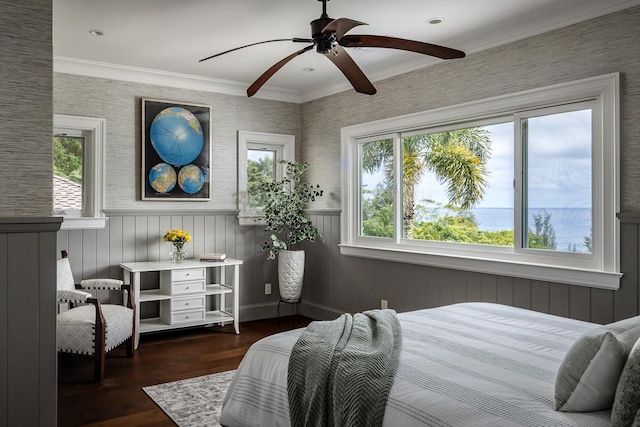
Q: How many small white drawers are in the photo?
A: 4